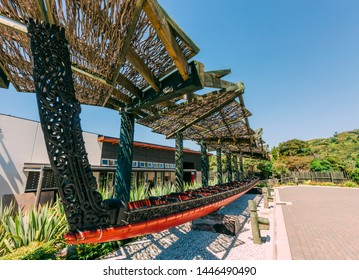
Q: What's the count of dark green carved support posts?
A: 7